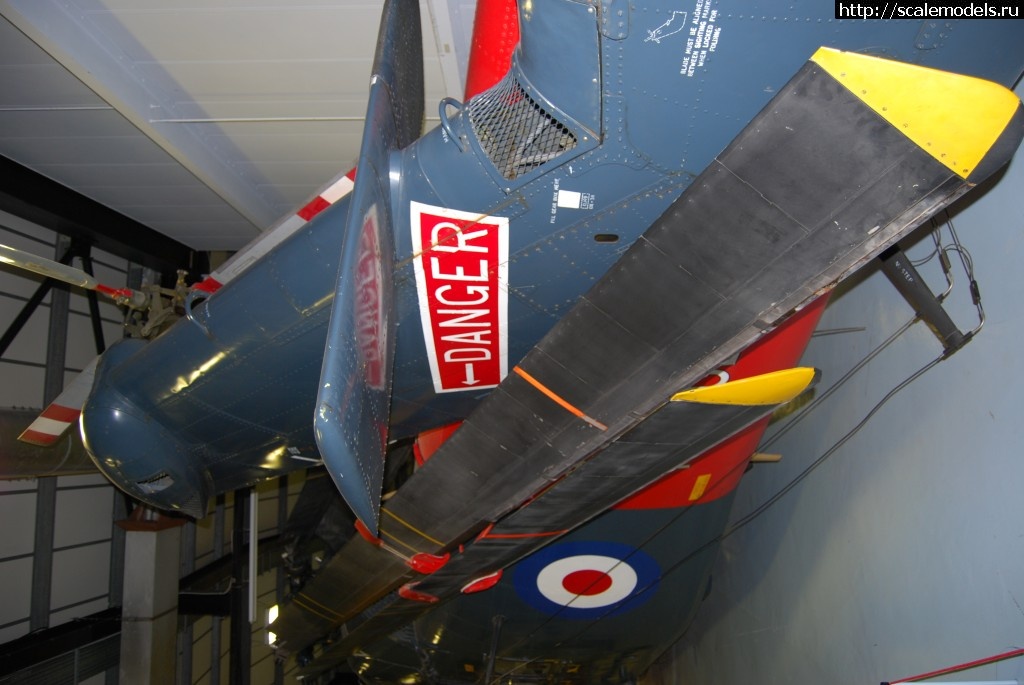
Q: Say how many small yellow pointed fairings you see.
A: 2